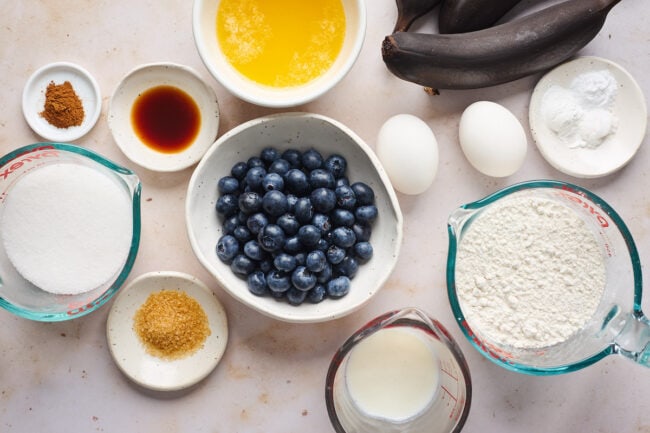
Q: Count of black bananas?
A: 3